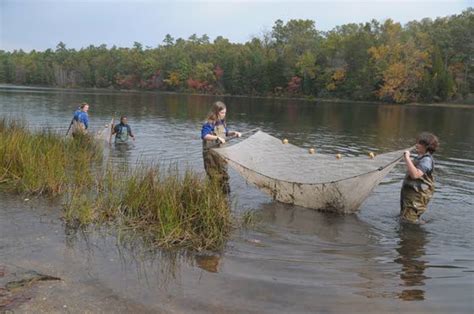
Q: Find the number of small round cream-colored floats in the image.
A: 4